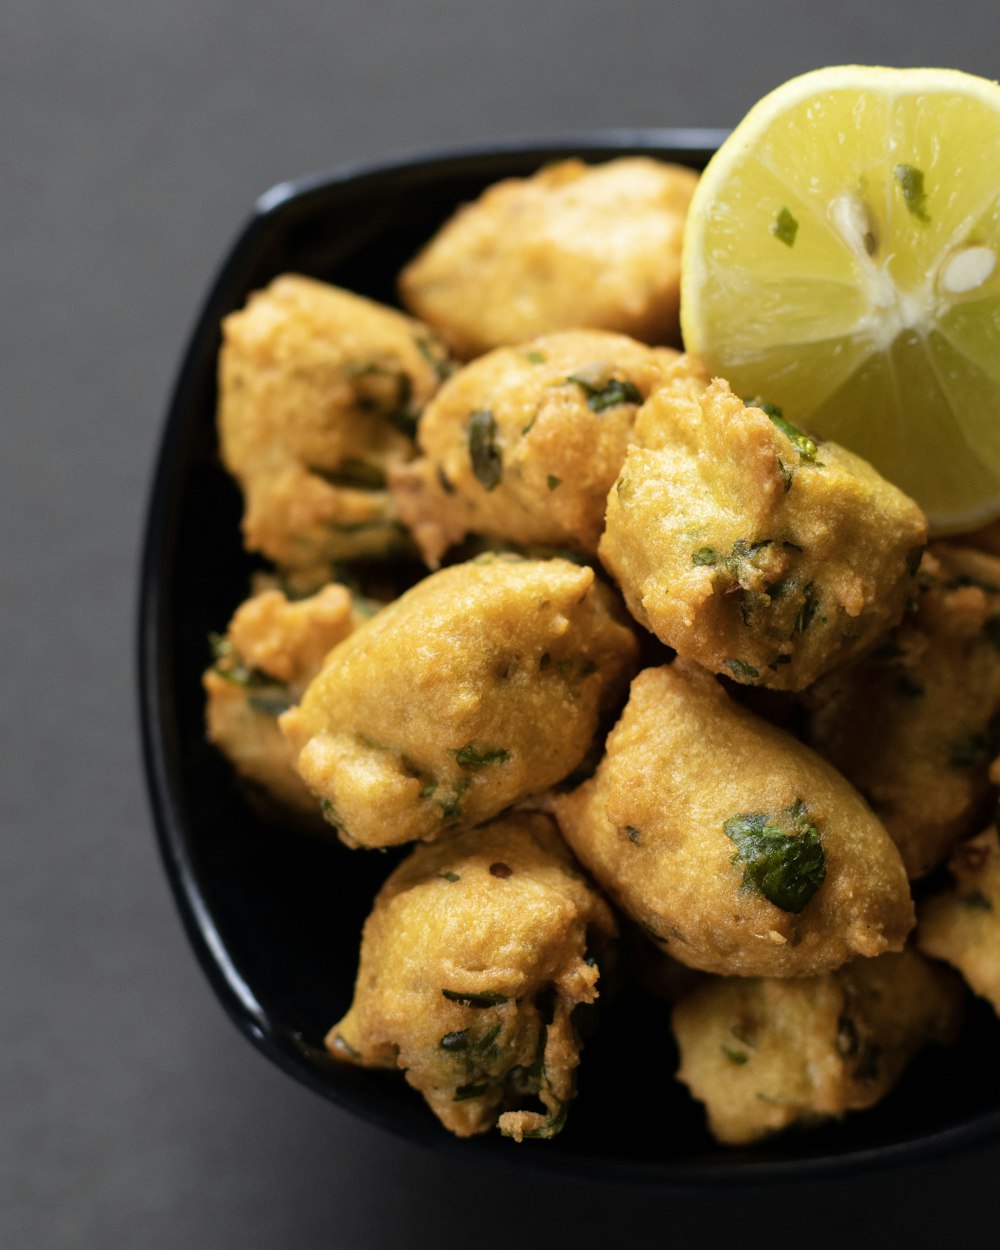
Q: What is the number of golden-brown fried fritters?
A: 11